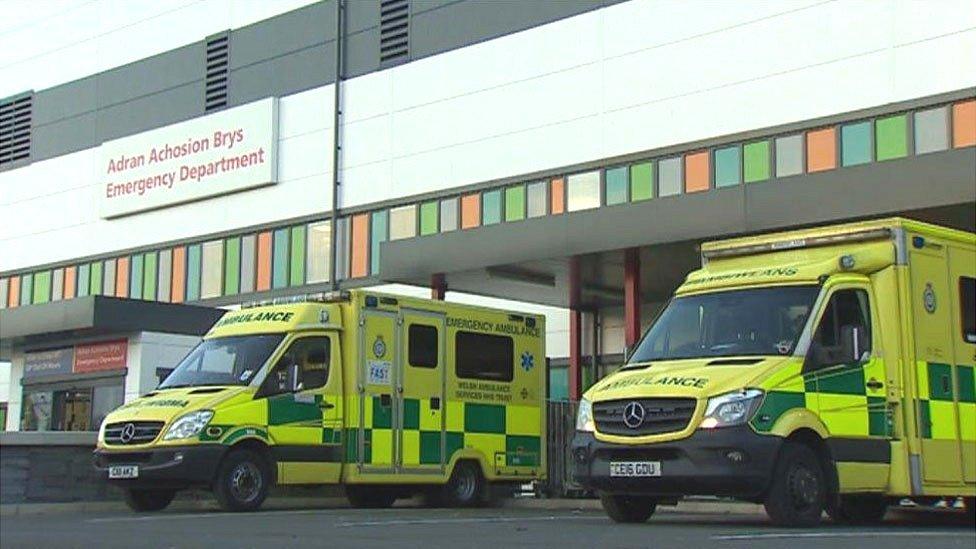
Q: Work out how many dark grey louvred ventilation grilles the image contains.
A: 3